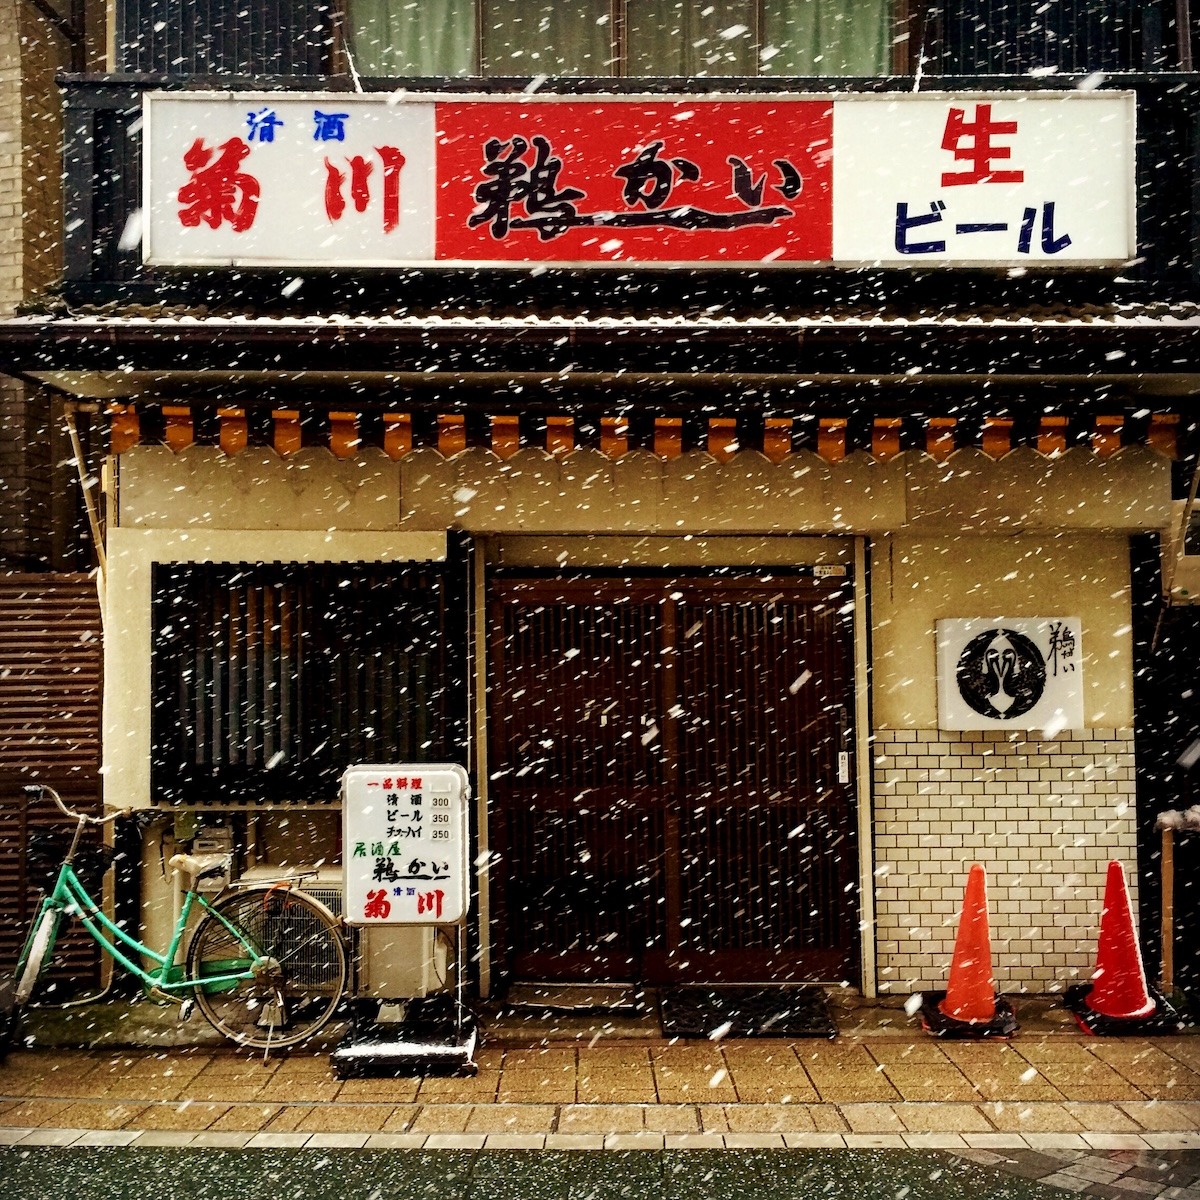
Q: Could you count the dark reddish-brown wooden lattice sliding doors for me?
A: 2